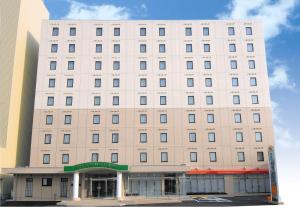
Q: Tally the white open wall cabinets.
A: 0